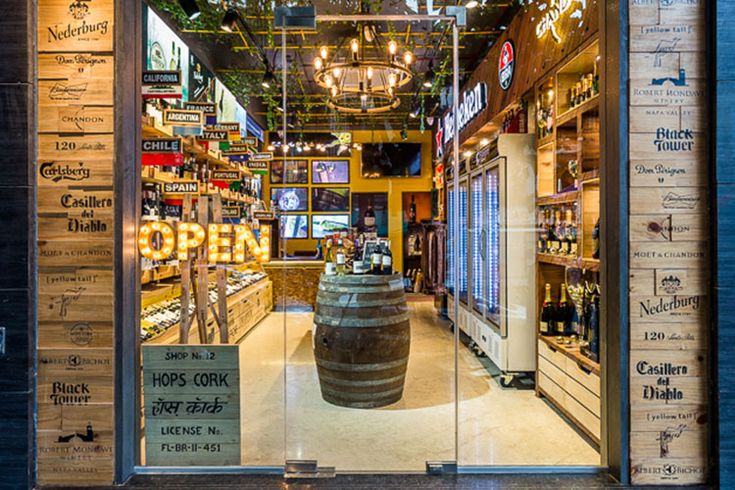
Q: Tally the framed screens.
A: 7